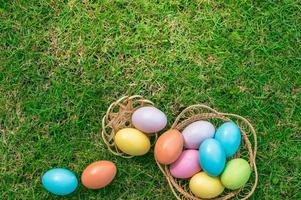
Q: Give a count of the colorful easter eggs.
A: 11